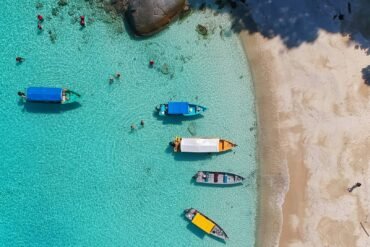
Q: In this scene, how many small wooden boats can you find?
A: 5